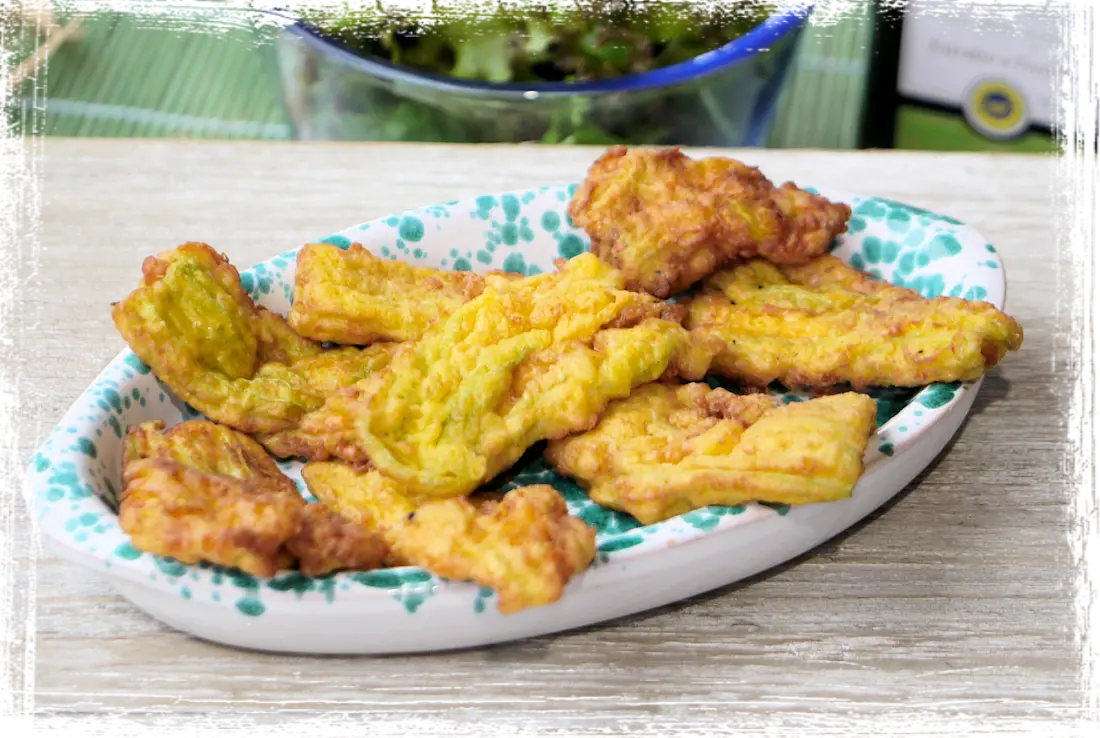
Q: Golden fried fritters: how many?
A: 8